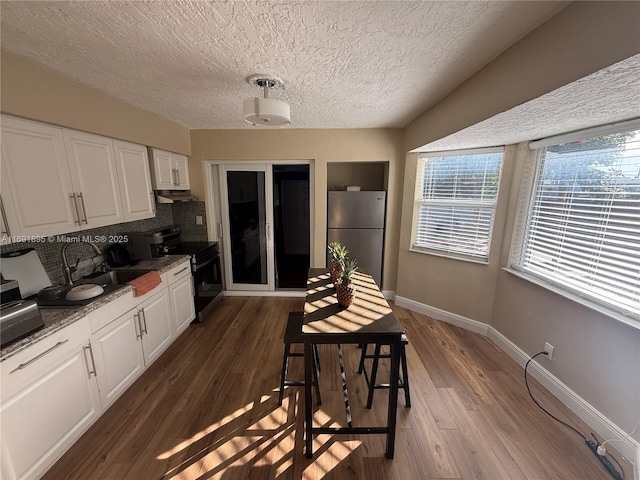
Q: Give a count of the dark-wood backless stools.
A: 2